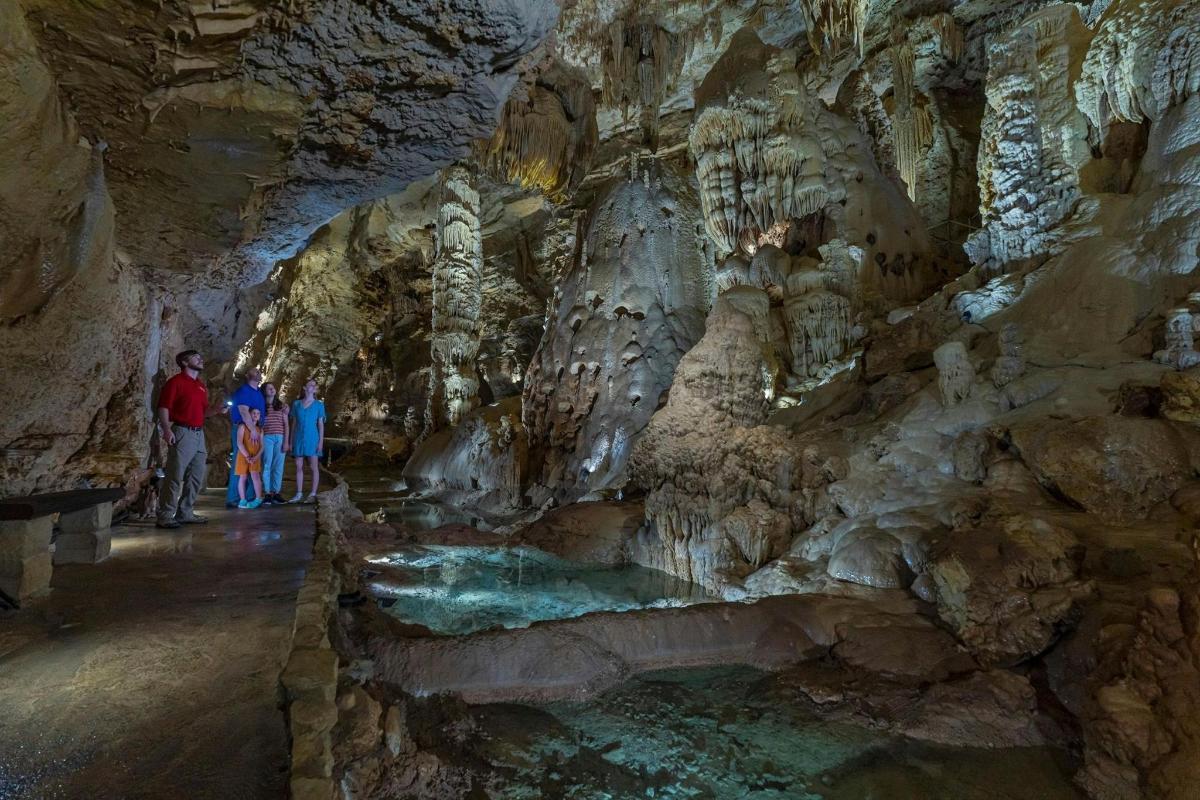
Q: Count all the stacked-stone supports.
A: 2